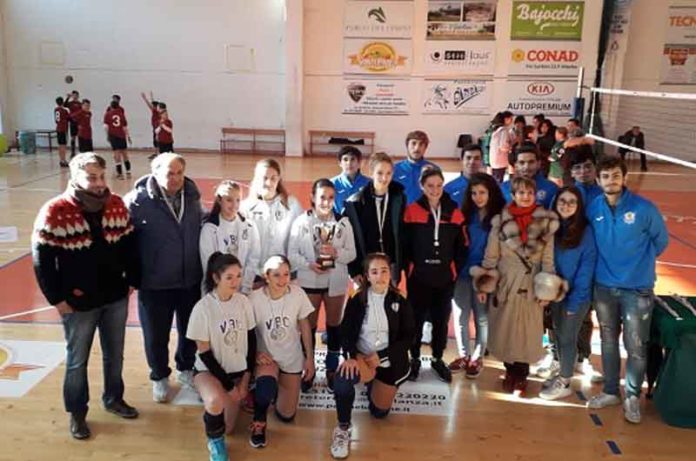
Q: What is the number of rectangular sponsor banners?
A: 11